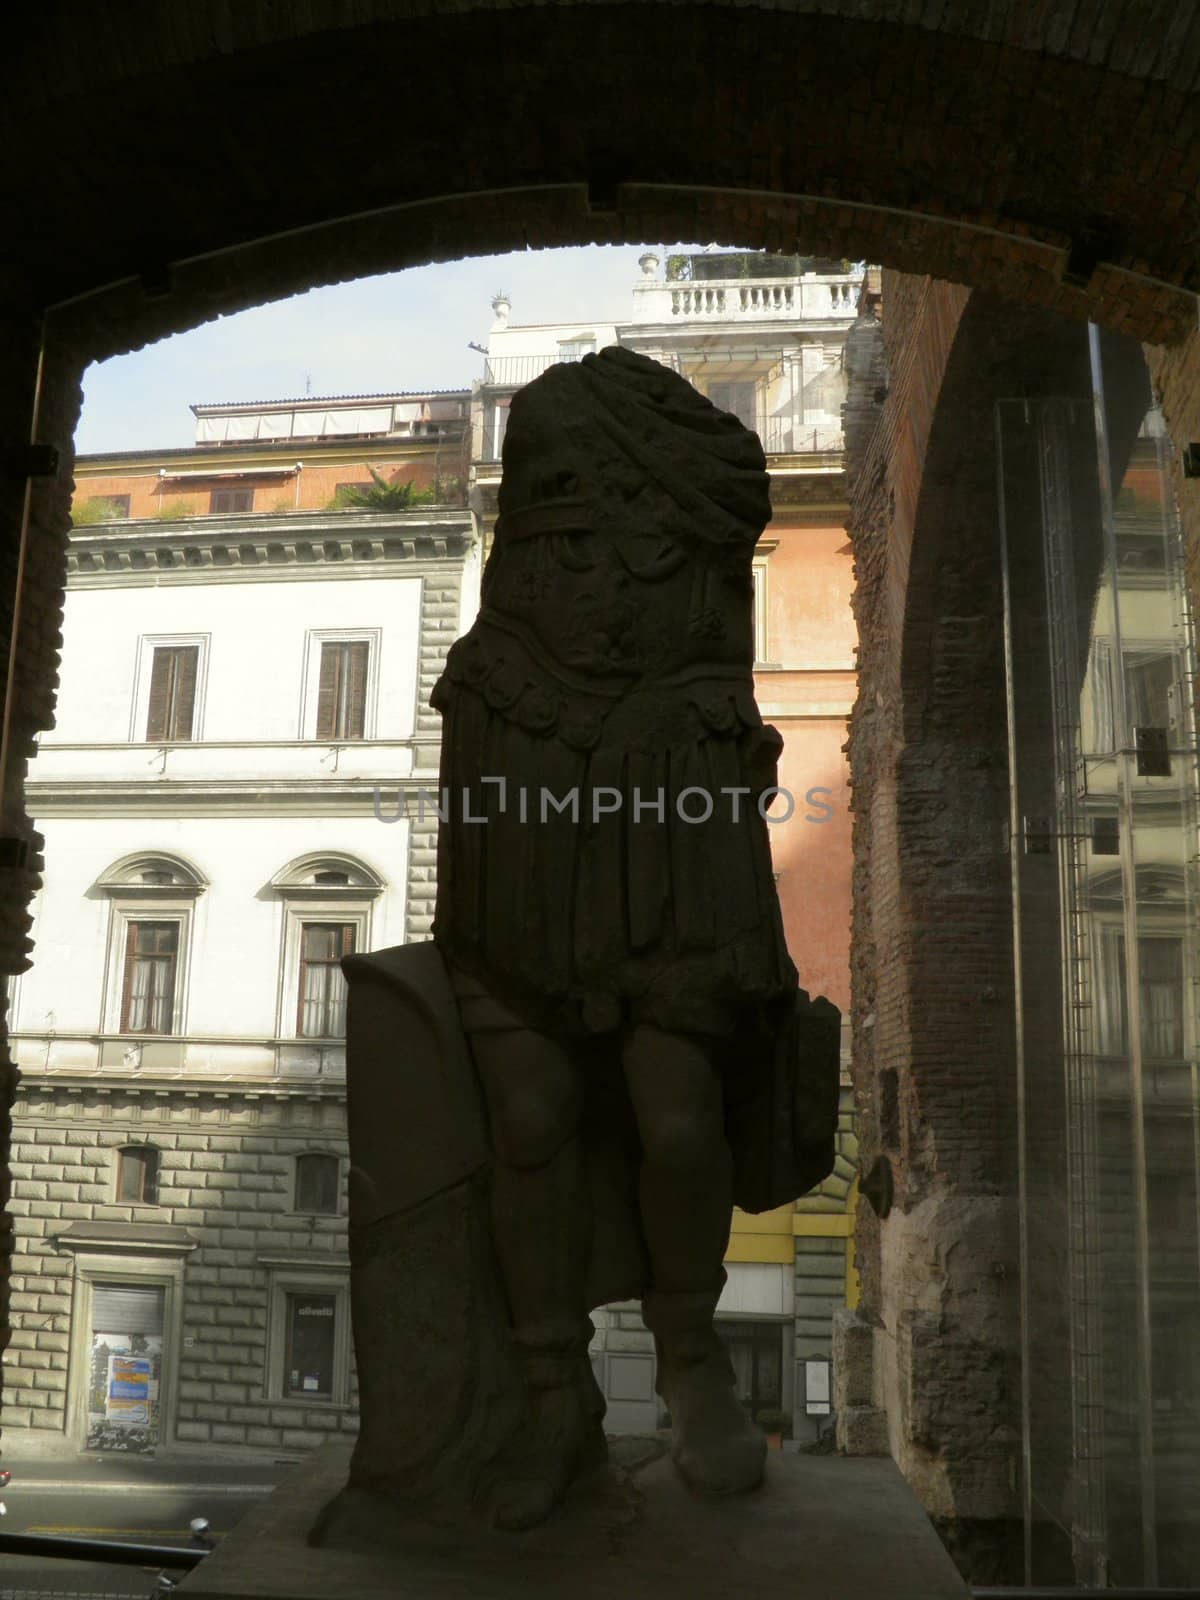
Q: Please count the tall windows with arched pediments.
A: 2